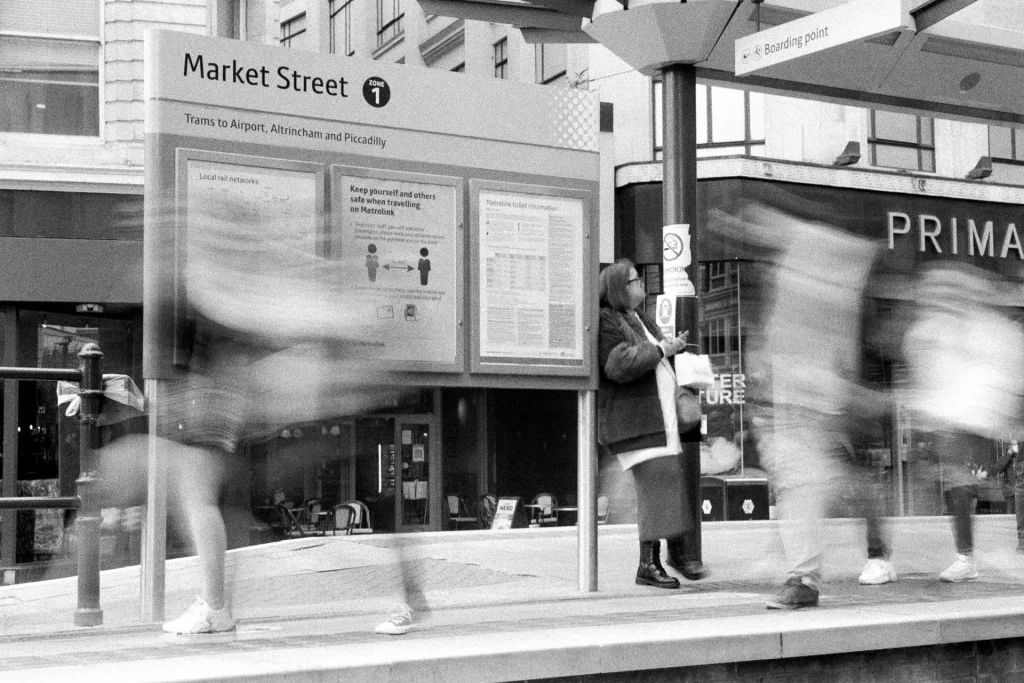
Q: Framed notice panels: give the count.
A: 3